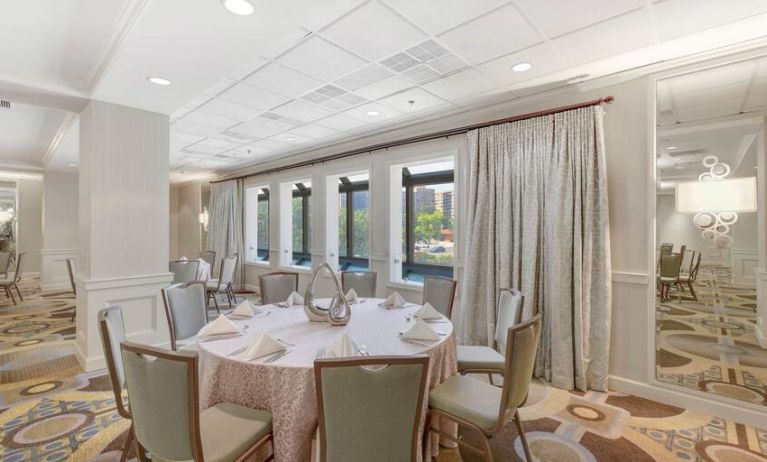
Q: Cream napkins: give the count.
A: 9